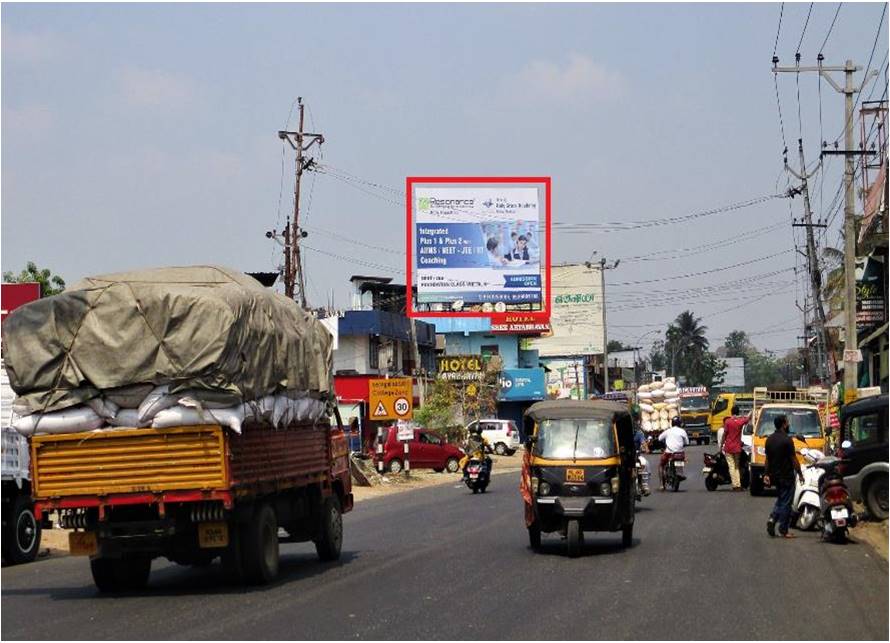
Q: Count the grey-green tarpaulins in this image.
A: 1